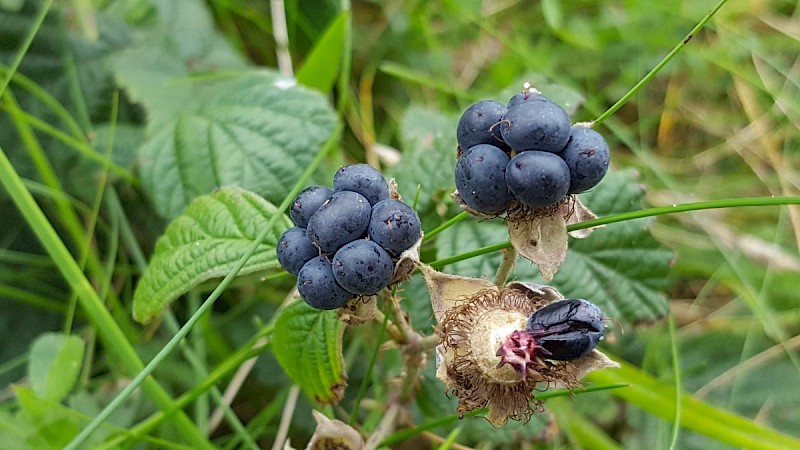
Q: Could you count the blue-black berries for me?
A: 14